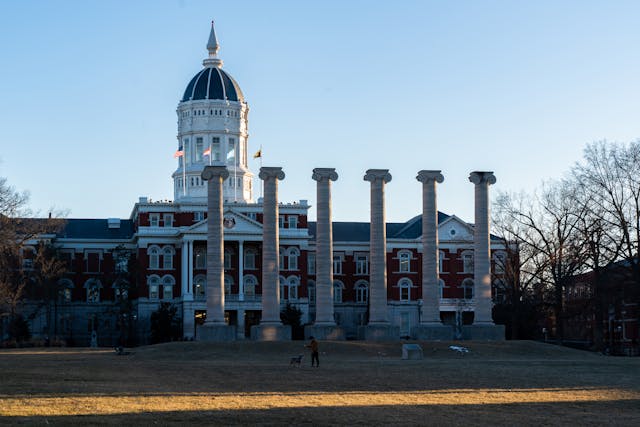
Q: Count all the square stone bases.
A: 6